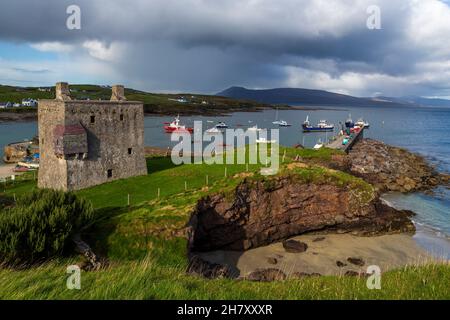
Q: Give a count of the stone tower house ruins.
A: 1